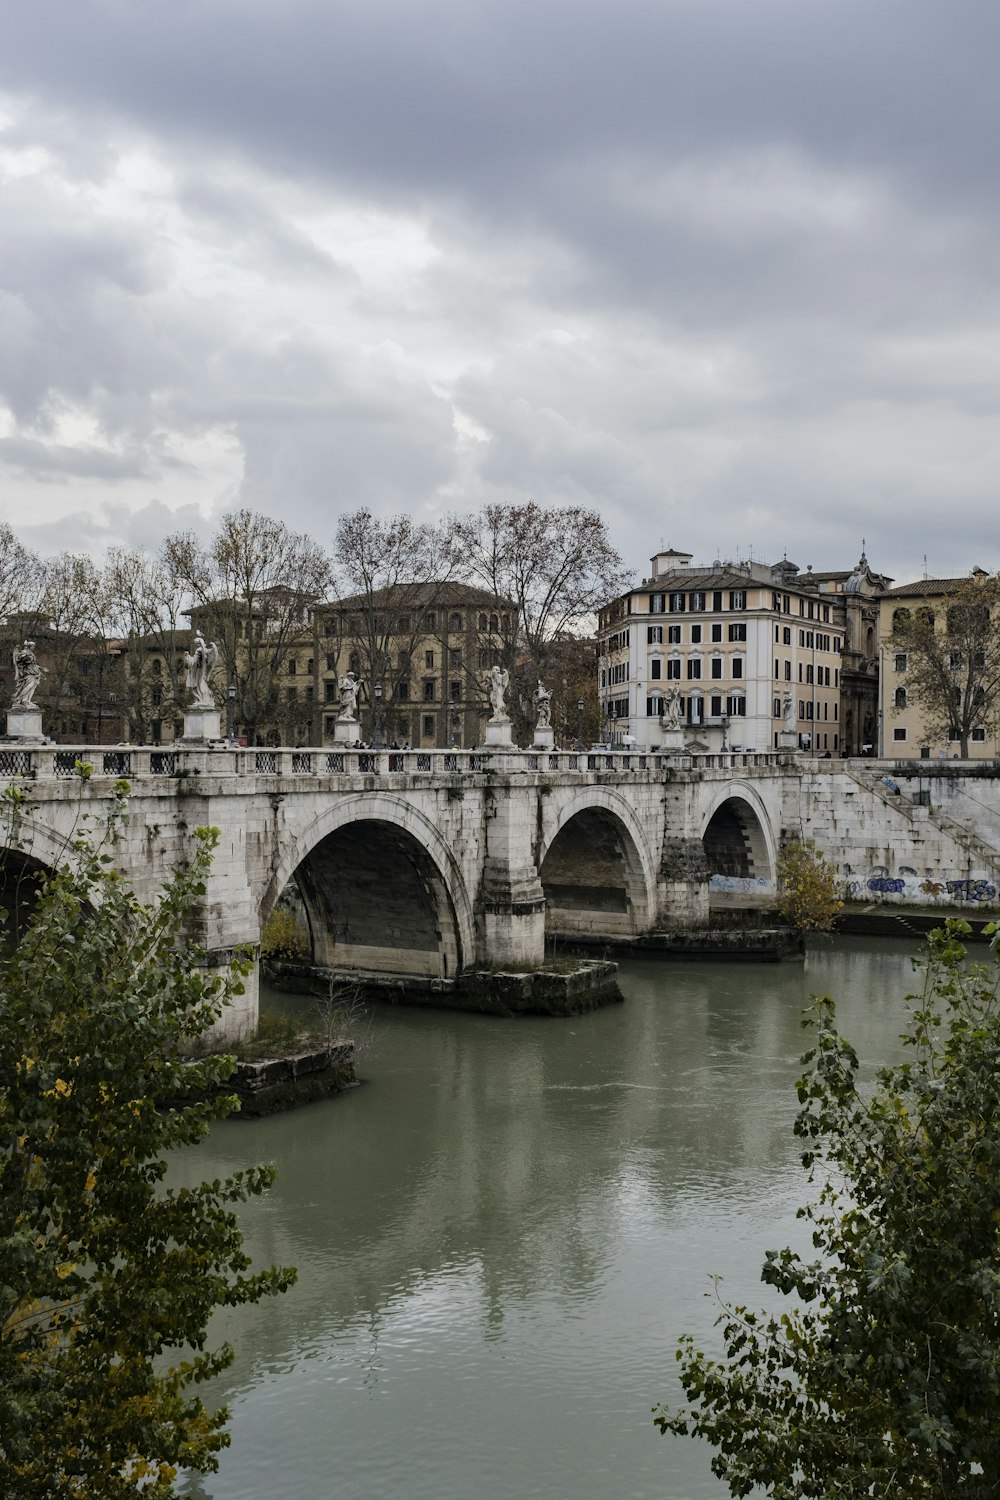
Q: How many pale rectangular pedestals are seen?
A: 7